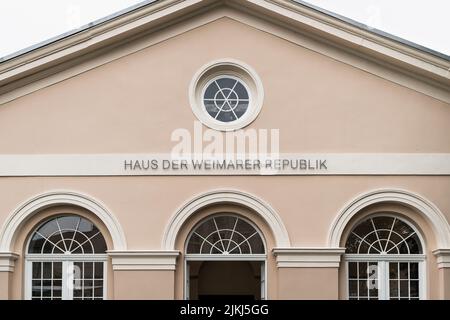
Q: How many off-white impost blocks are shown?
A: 4